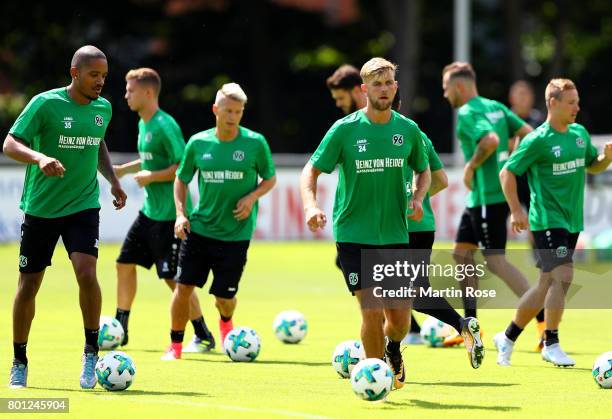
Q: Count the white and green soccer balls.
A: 8